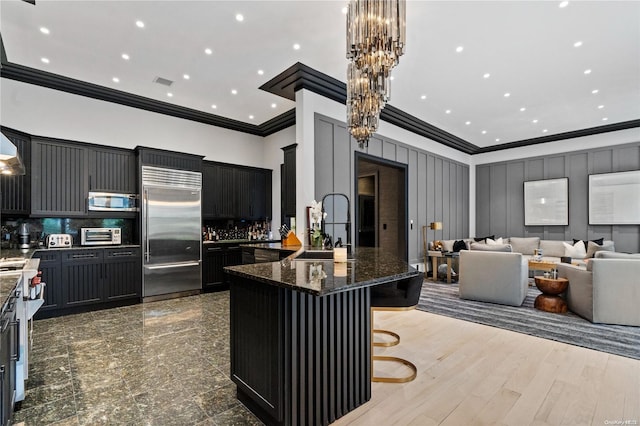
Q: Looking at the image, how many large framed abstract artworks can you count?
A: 2